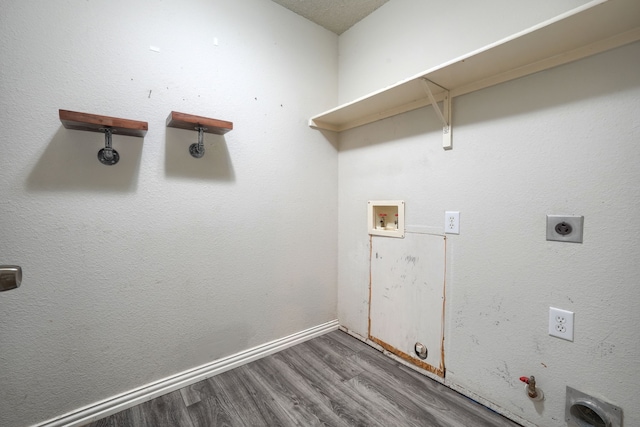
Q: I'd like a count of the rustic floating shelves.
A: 2